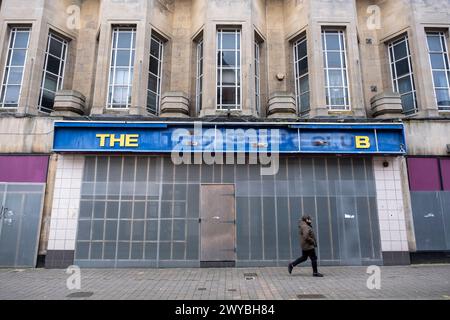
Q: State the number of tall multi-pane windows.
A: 11